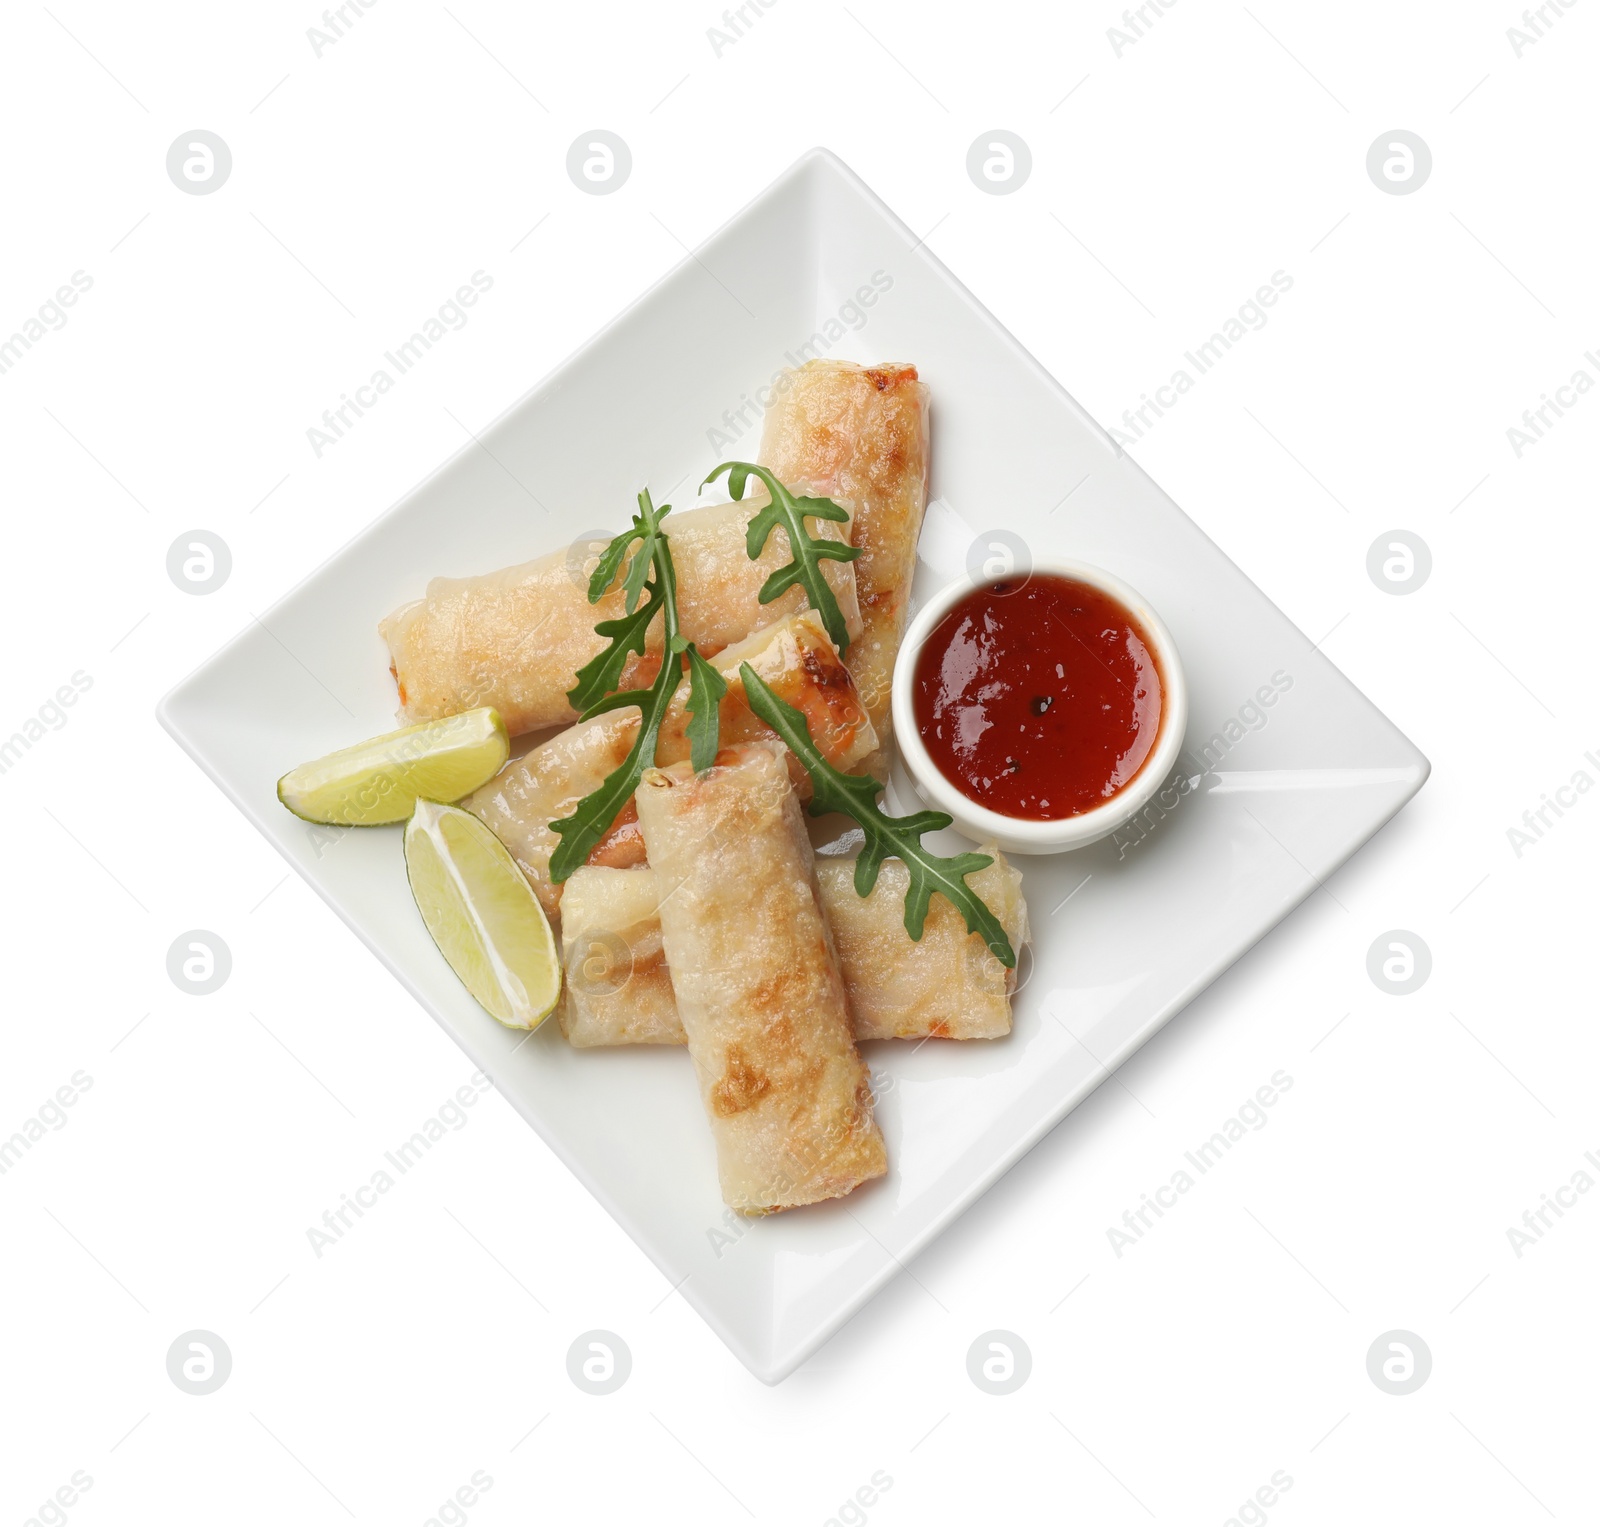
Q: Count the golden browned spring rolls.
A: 5